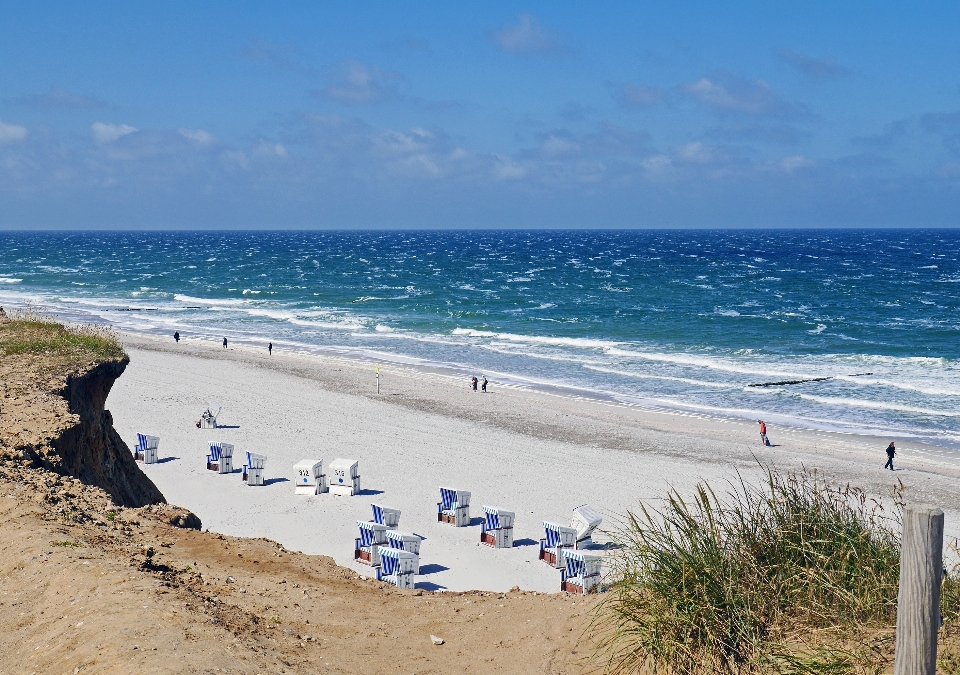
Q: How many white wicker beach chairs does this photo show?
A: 15